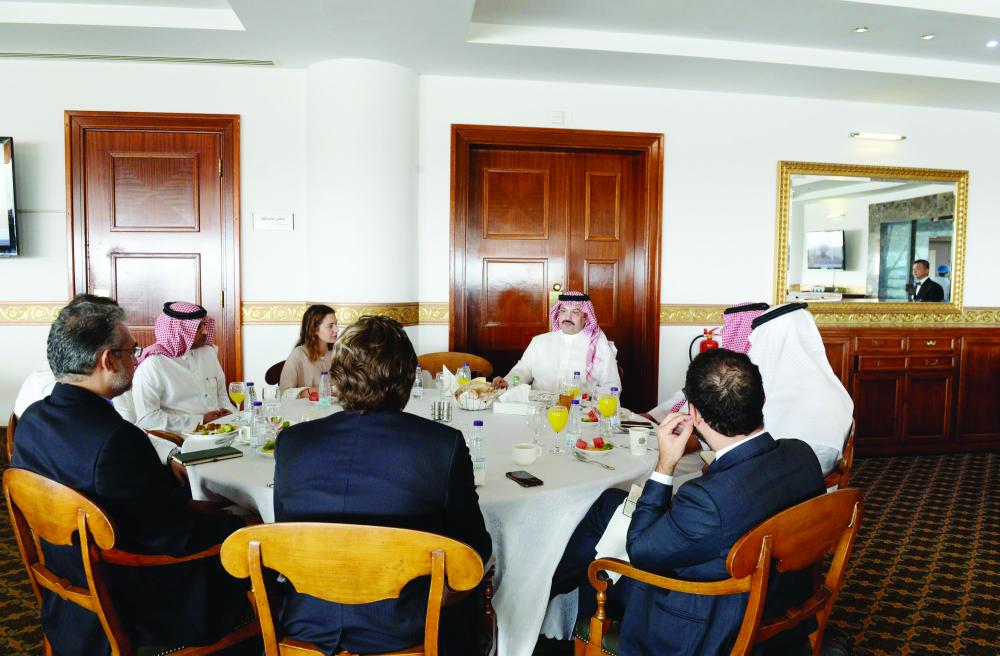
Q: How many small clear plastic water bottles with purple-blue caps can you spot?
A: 9